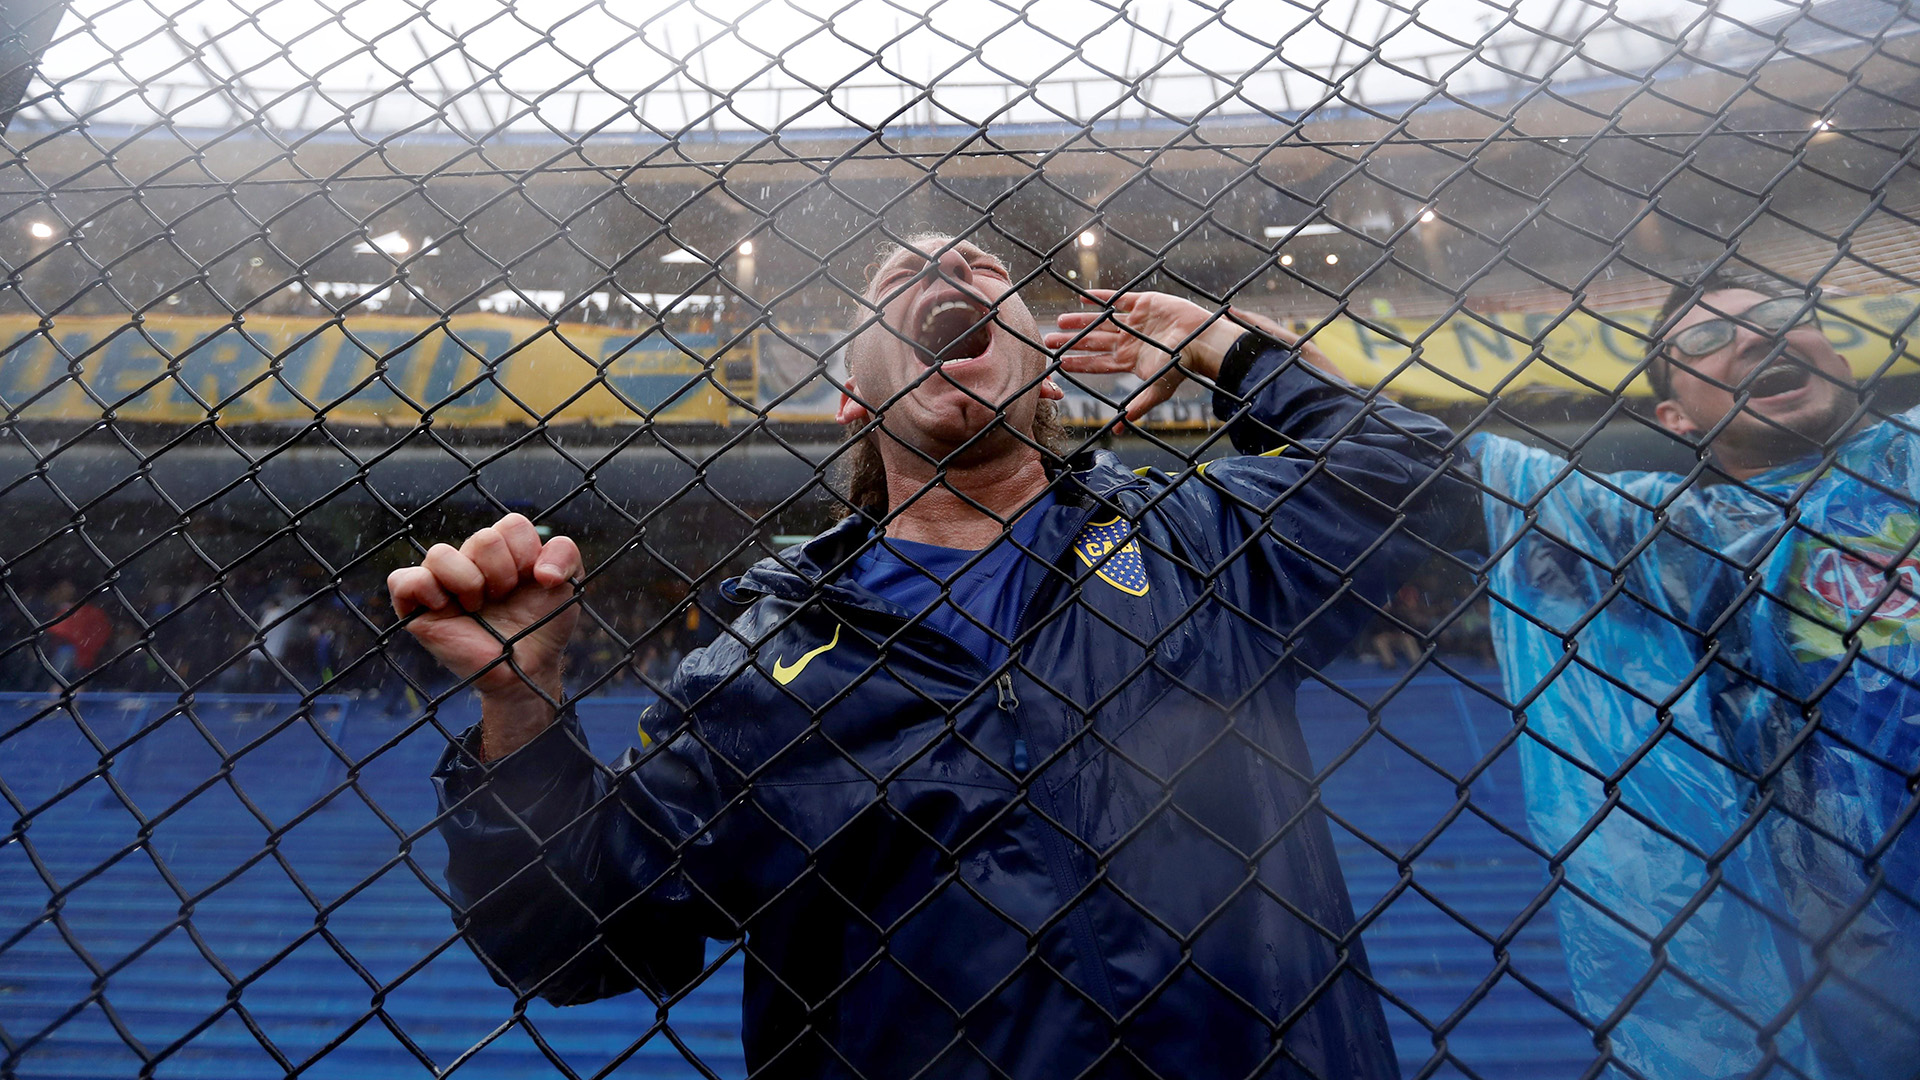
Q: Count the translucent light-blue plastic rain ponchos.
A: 1